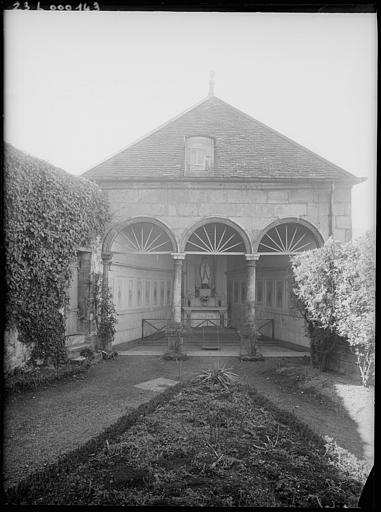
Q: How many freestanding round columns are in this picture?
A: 2